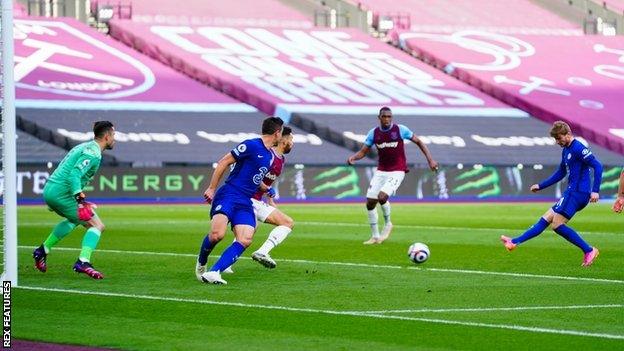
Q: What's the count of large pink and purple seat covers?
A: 3